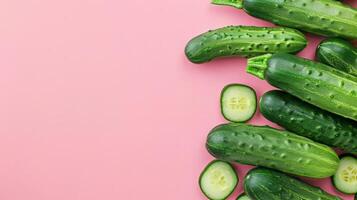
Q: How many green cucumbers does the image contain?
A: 7